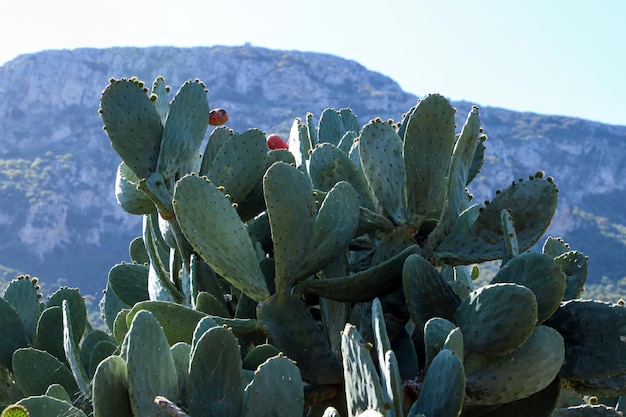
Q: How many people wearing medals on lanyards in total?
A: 0